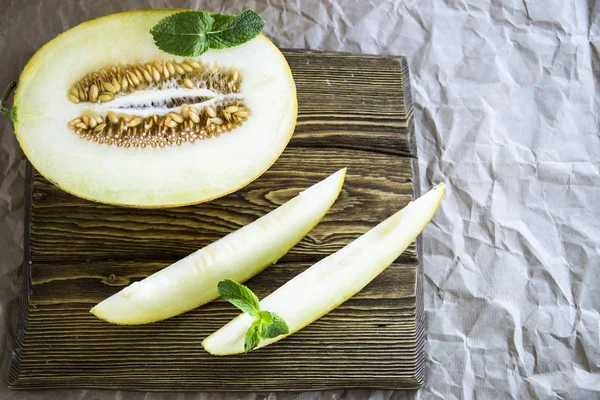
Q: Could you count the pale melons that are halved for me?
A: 1